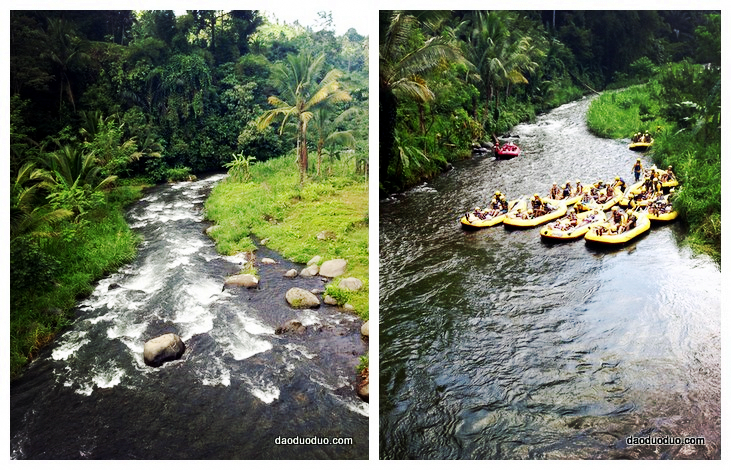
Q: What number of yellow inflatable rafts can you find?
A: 10